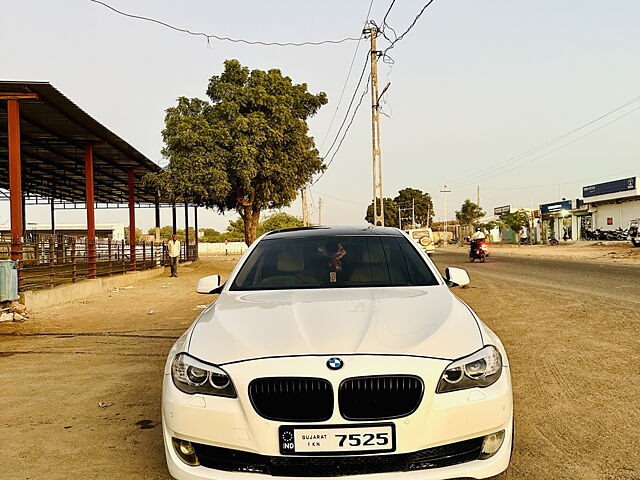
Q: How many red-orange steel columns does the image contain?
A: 3